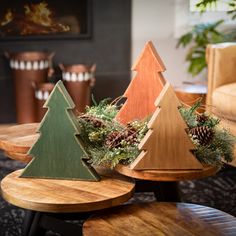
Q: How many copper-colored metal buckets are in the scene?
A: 3